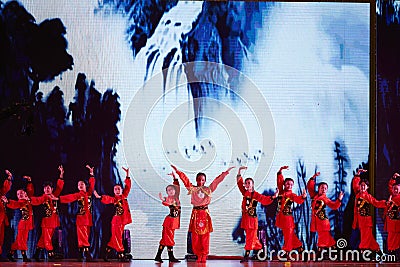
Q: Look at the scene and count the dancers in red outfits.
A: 12